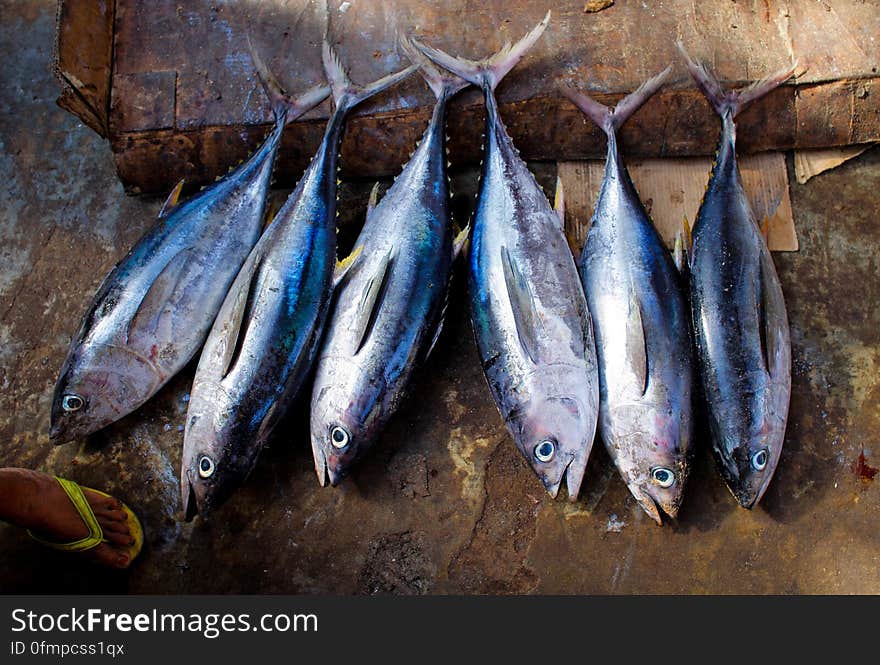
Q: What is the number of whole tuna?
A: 6